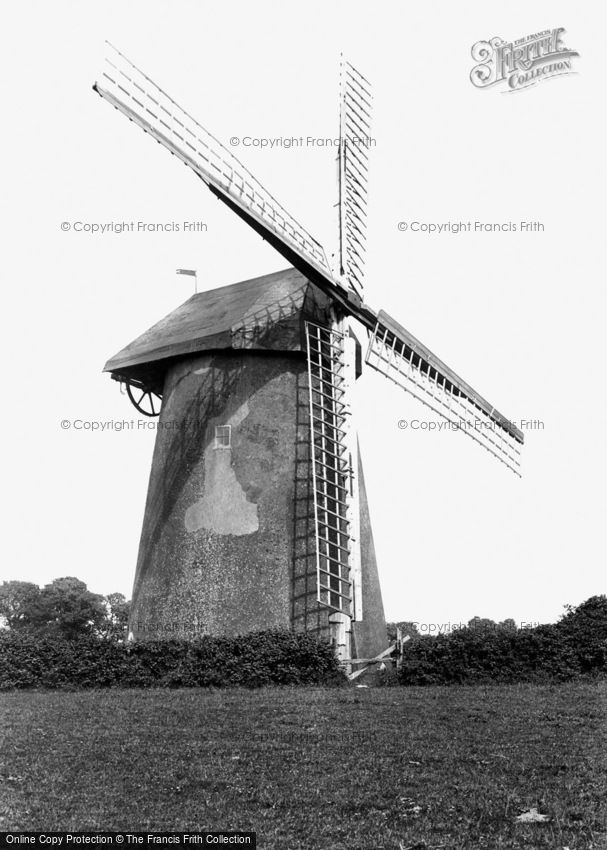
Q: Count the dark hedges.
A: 2